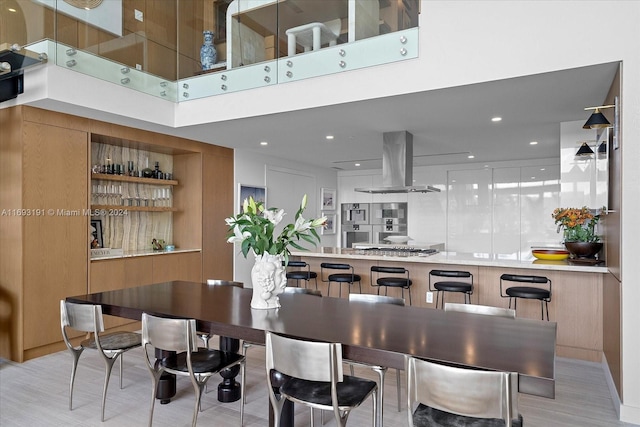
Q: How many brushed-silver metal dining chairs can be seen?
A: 8